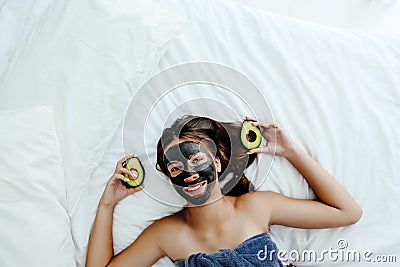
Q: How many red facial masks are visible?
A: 0